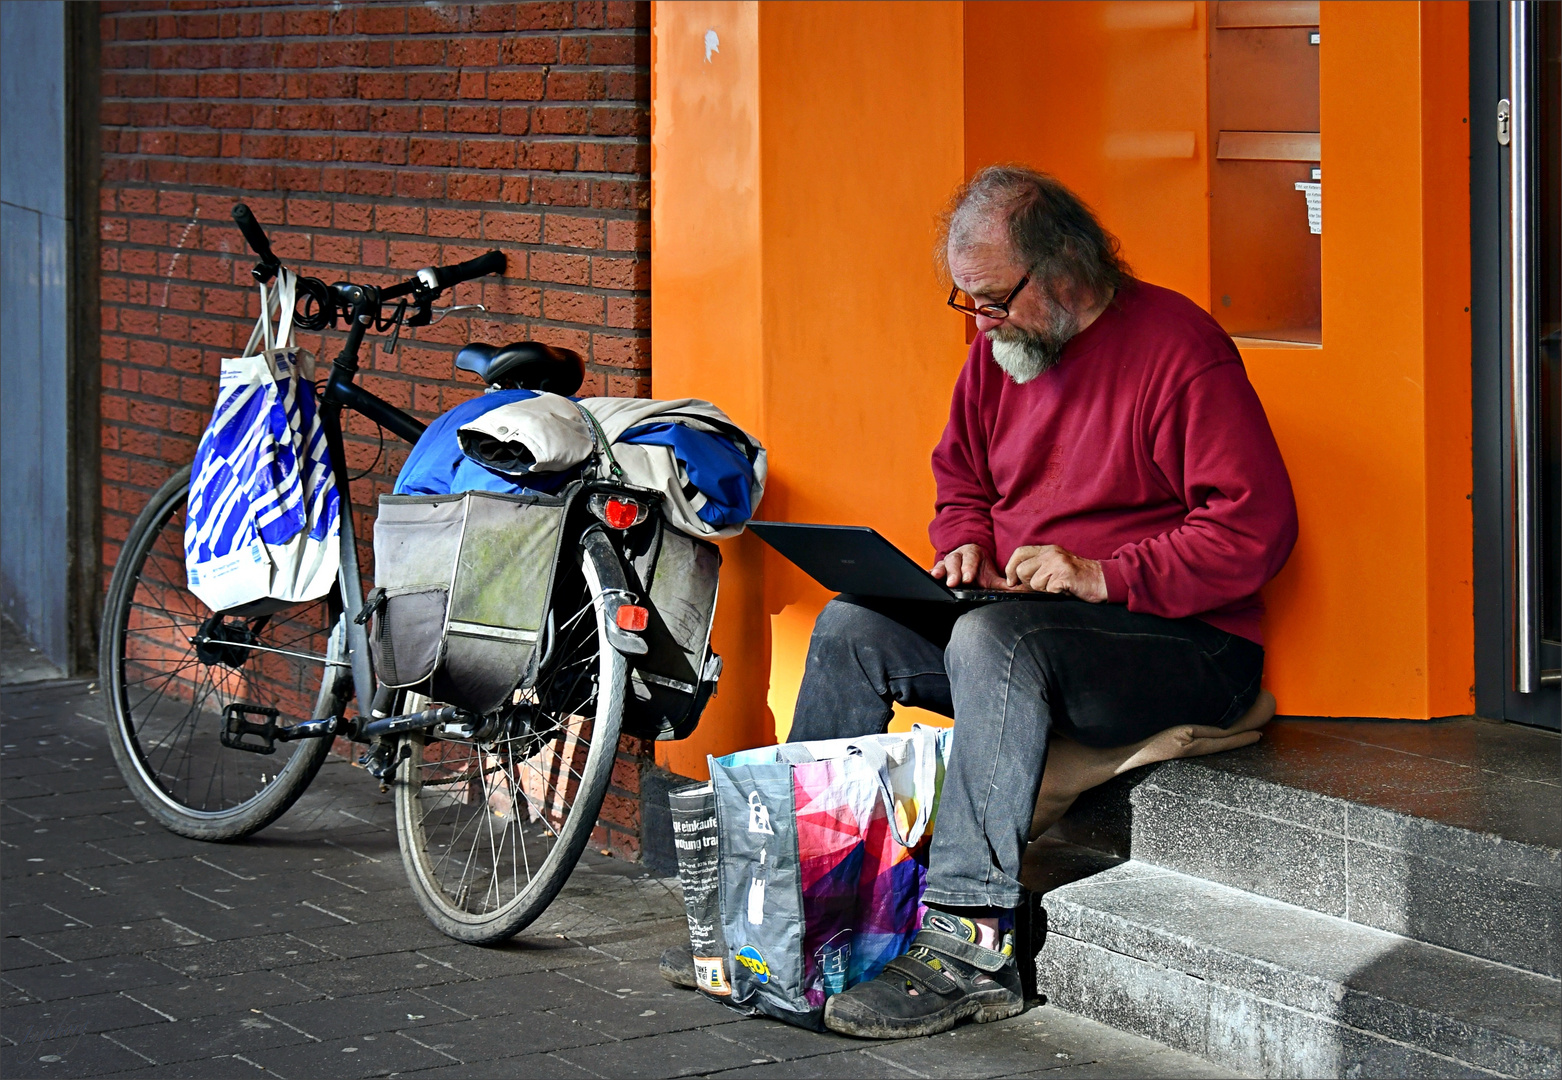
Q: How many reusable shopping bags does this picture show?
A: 3